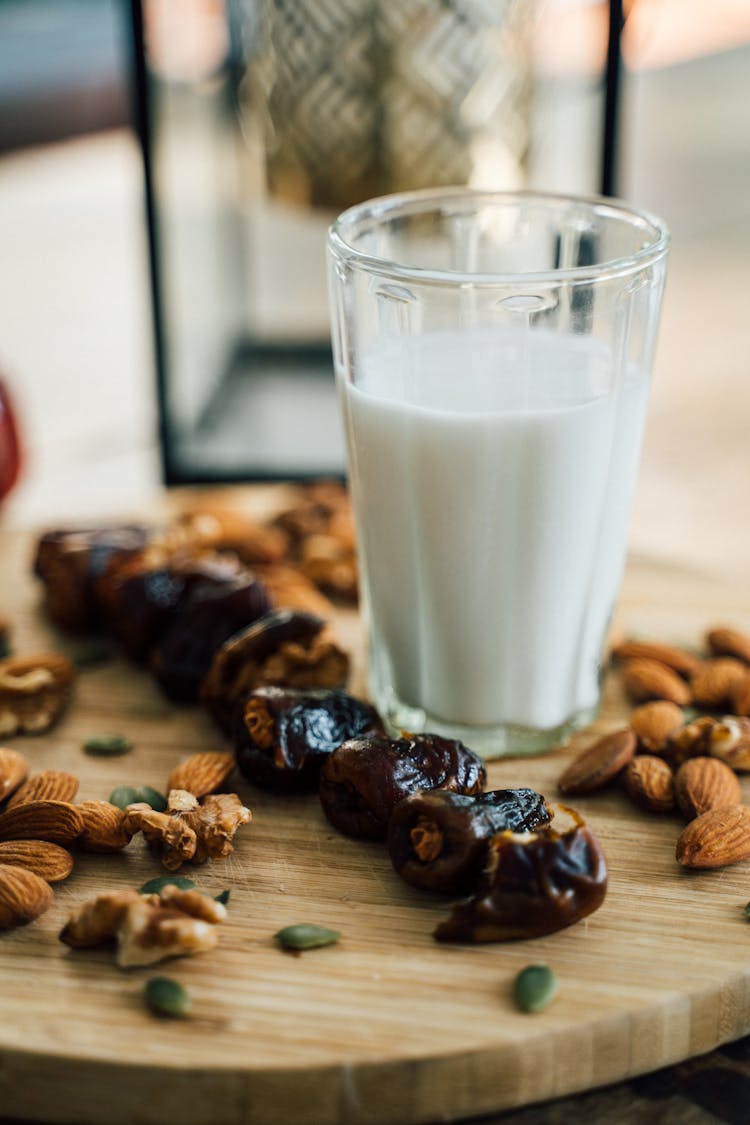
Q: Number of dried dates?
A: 8